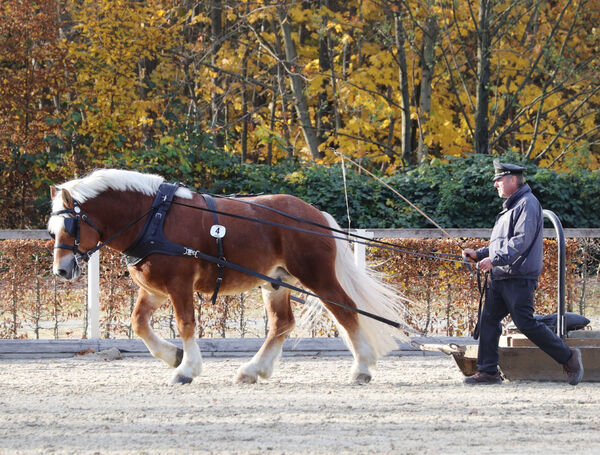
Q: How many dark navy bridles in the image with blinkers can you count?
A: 1